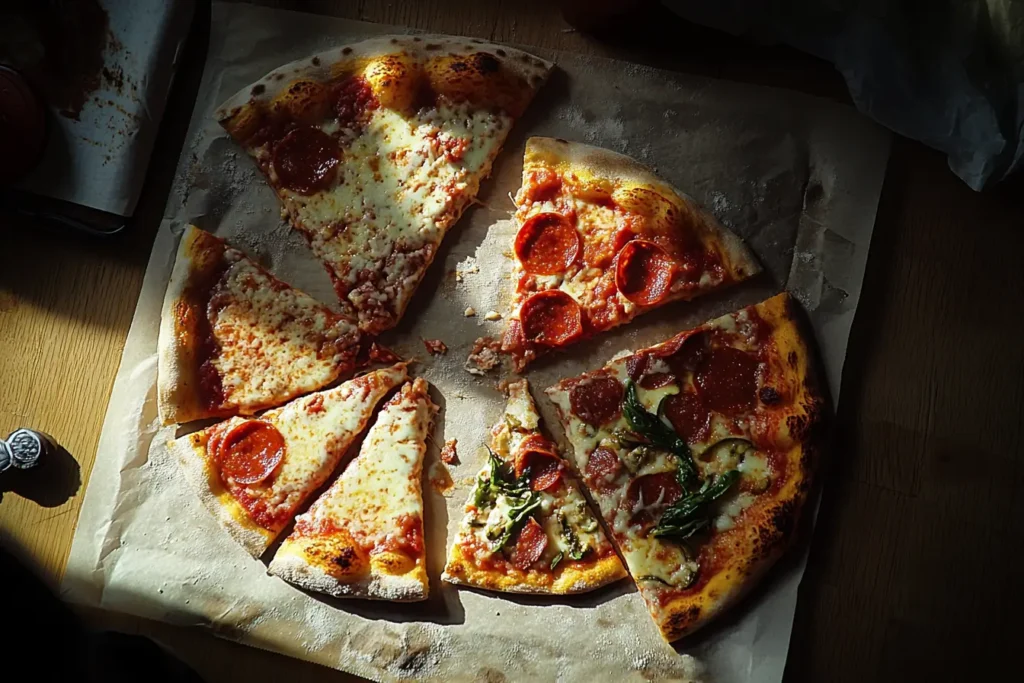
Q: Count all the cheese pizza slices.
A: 2